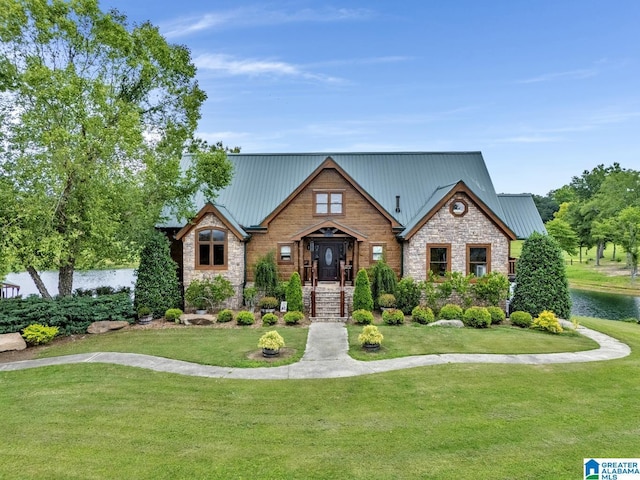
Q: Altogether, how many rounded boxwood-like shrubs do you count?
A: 12